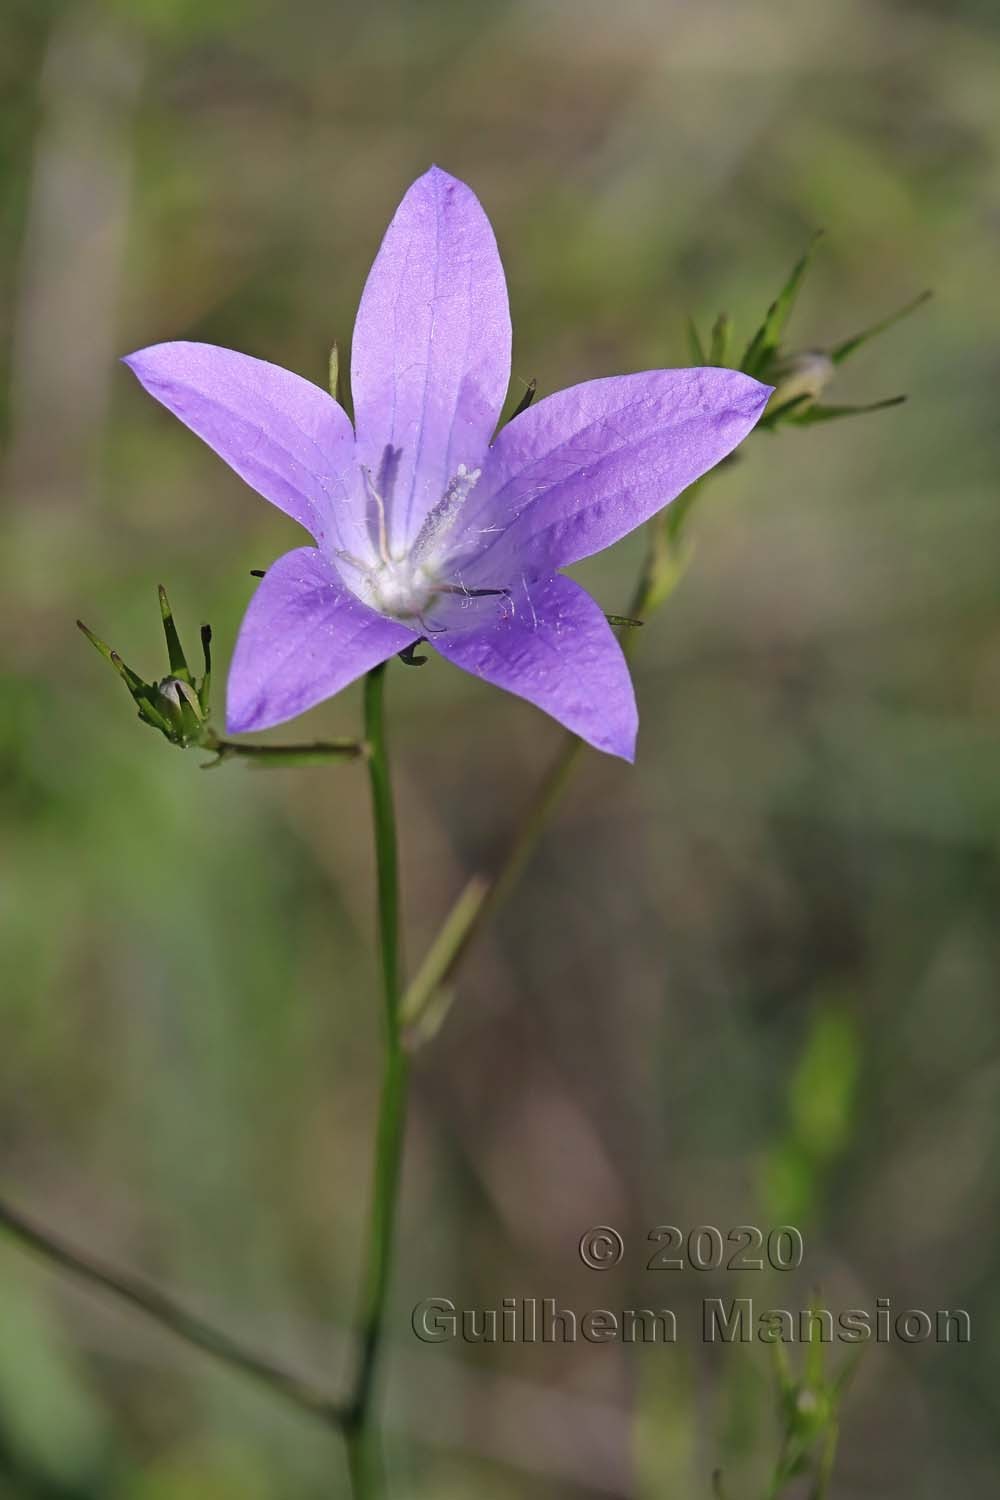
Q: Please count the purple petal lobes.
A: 5